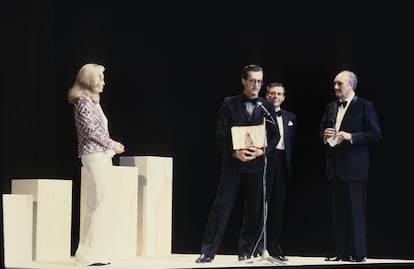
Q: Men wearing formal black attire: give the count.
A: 3